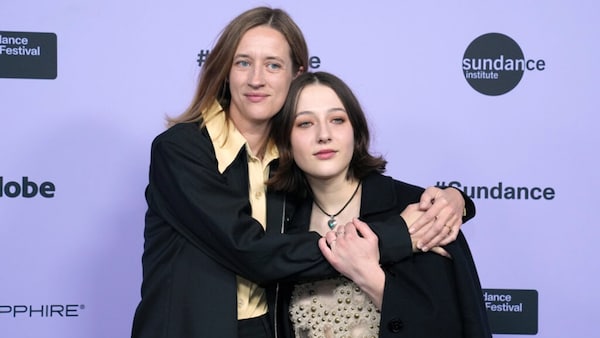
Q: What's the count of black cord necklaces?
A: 1